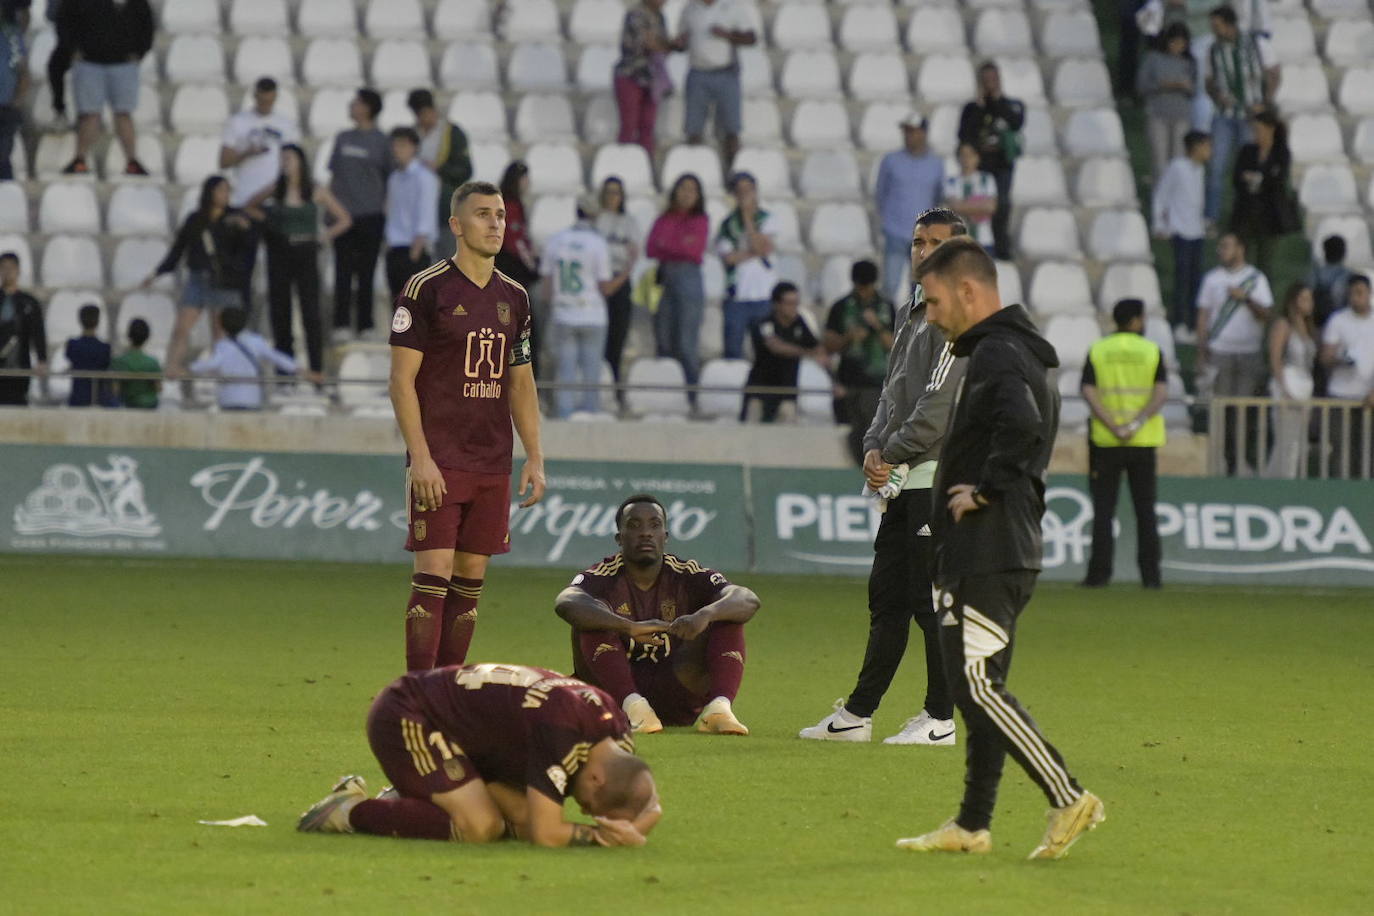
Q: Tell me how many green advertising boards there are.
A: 2